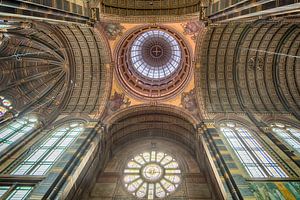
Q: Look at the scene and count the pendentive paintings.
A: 4